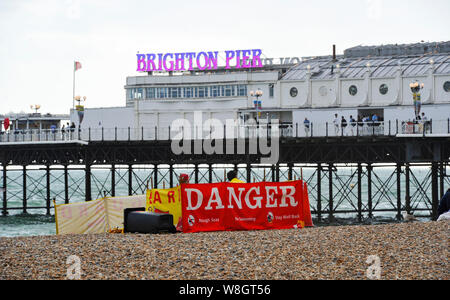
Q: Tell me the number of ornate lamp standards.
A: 4